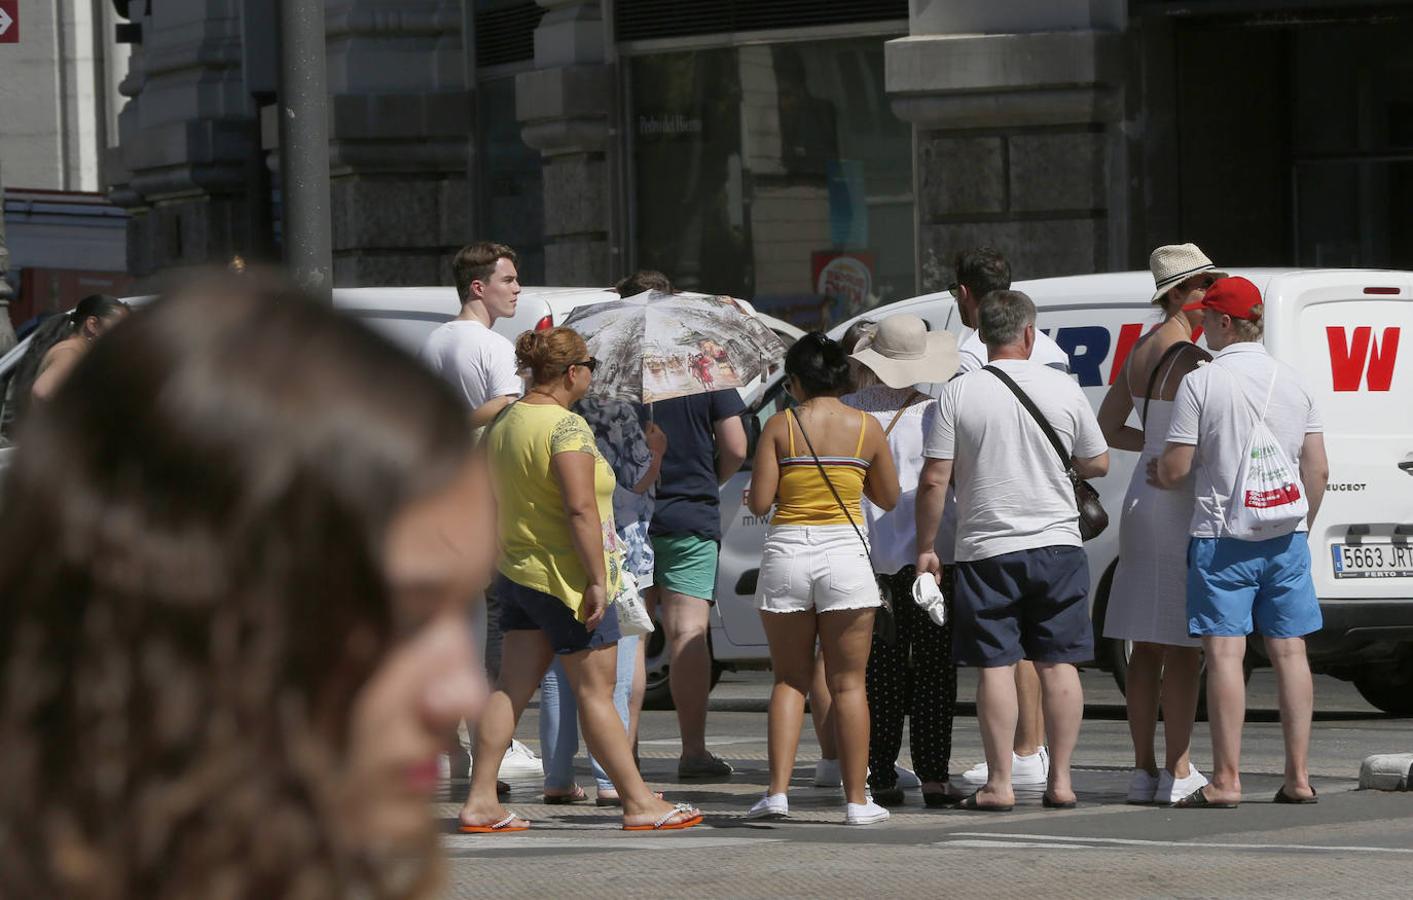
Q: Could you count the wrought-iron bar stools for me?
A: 0